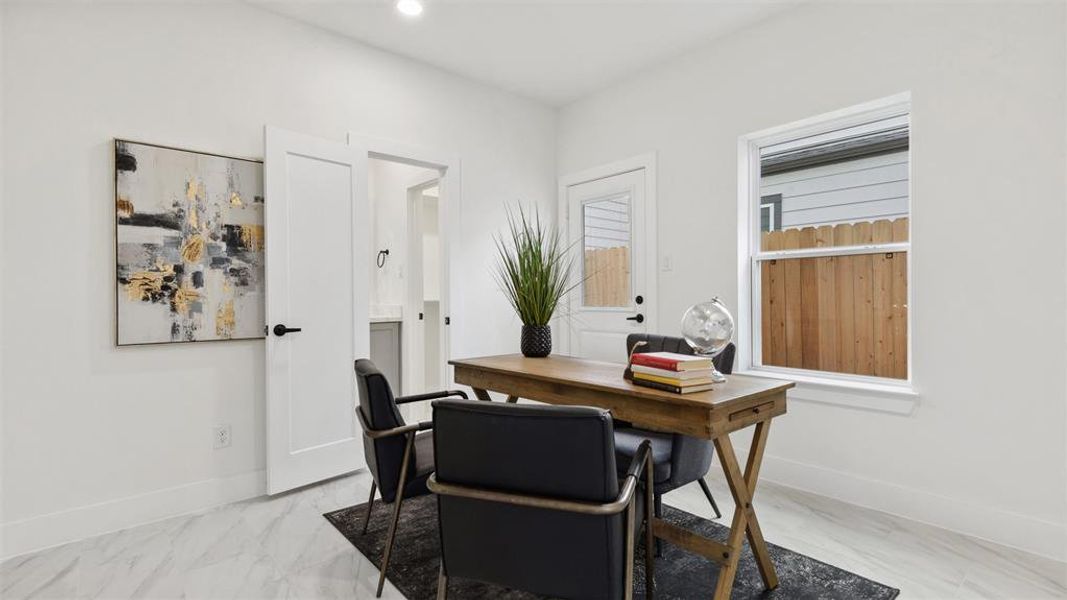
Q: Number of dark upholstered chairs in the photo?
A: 3